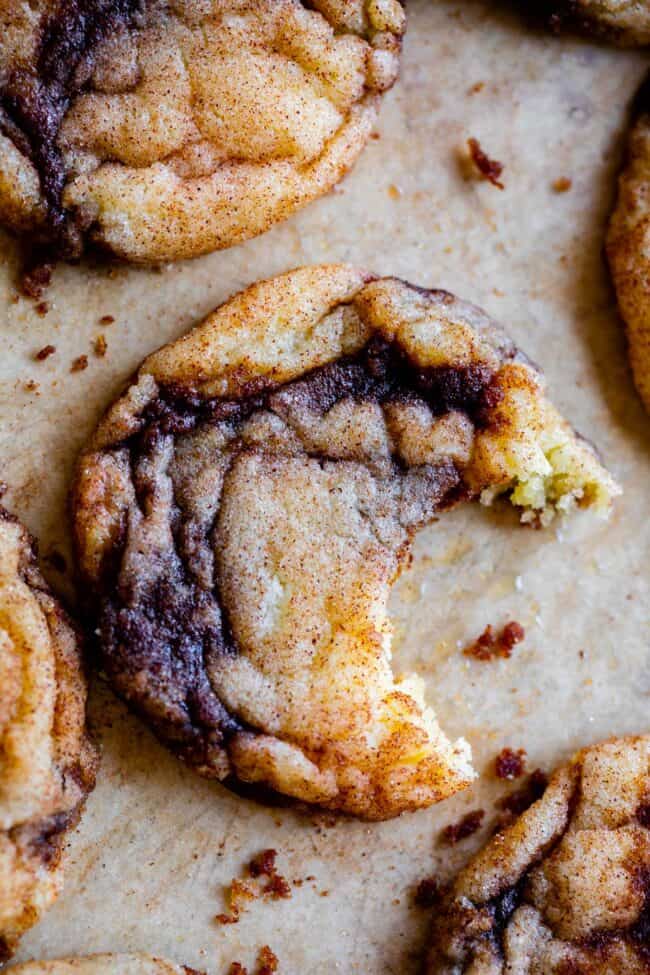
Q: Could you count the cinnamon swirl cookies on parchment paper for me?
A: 7